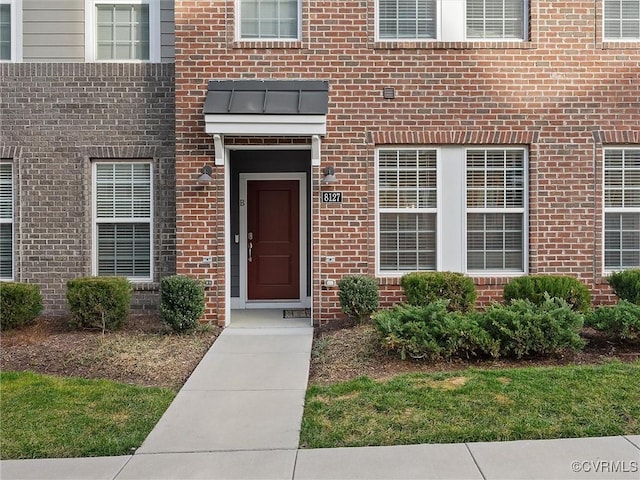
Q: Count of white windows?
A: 11